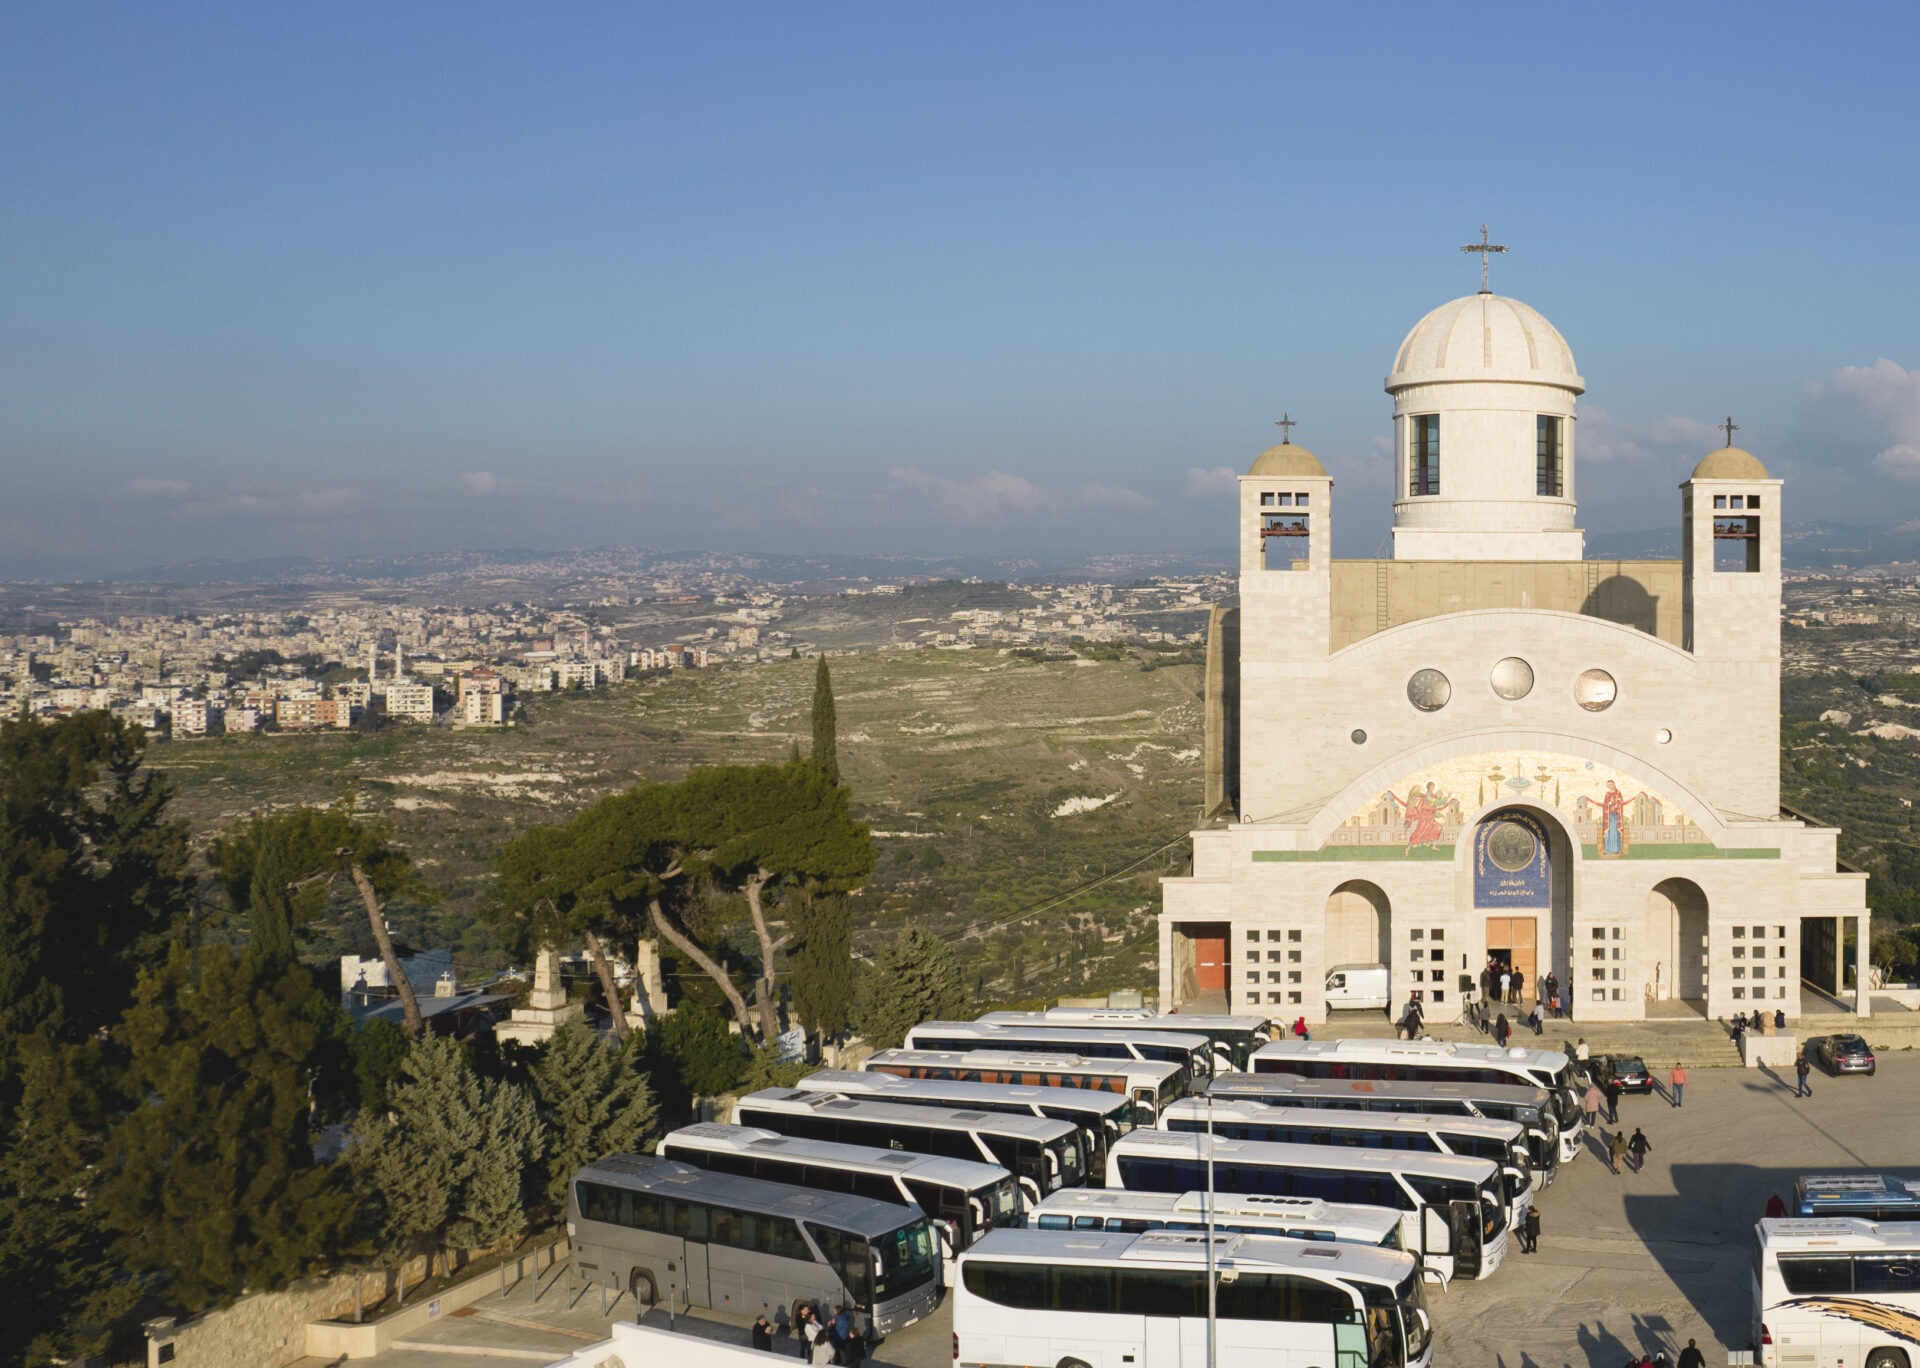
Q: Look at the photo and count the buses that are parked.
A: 15